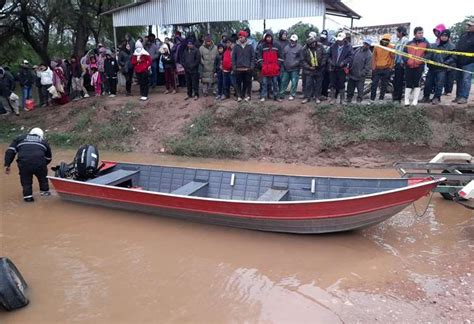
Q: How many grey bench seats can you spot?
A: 3